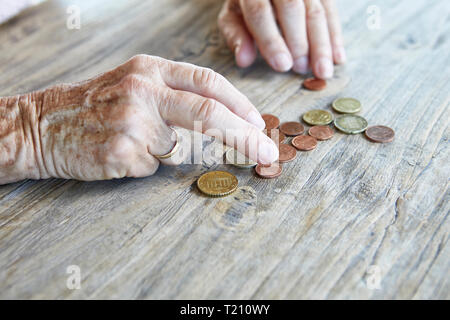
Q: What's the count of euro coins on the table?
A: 14